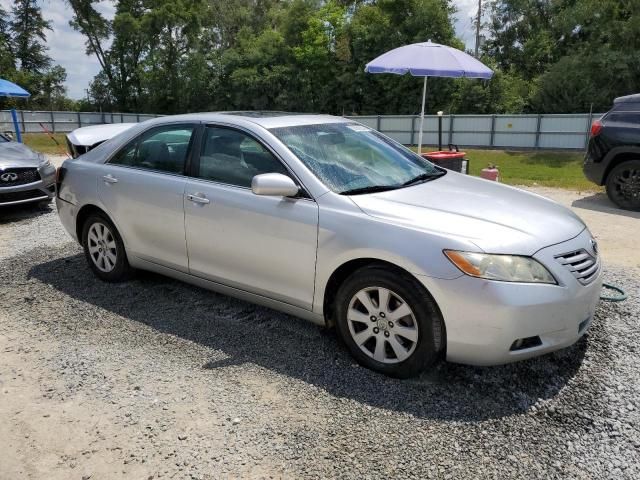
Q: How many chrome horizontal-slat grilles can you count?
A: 1